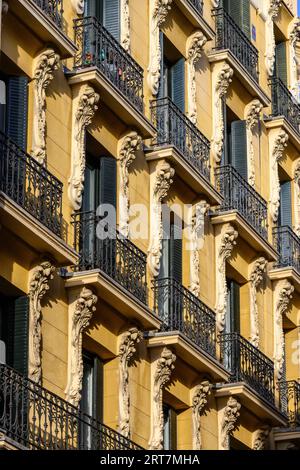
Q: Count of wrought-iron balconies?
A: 14